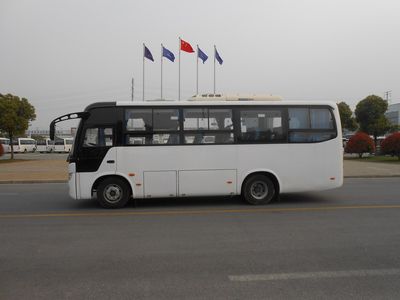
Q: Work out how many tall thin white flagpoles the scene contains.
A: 5